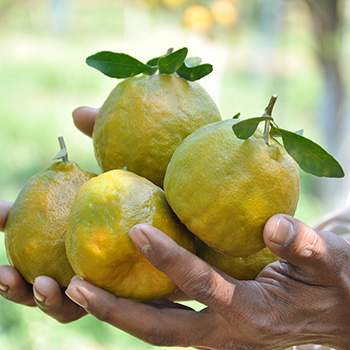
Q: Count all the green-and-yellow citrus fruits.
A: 5